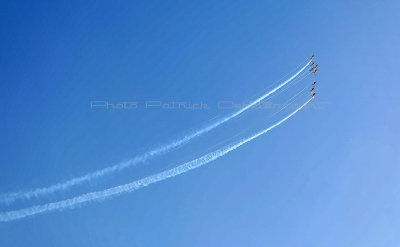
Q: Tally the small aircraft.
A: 8